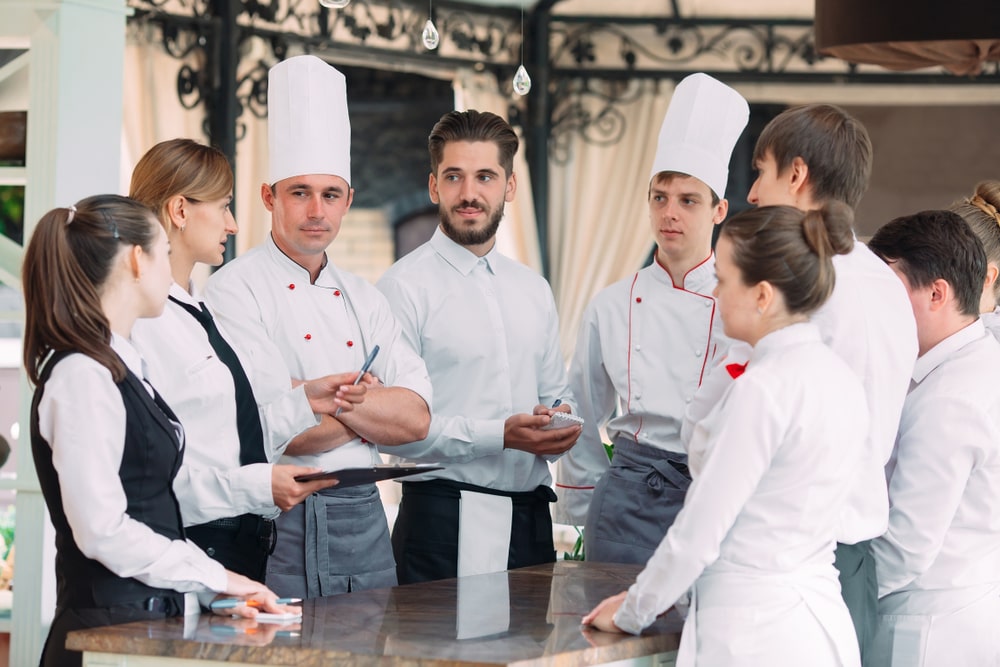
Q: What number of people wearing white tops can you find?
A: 9